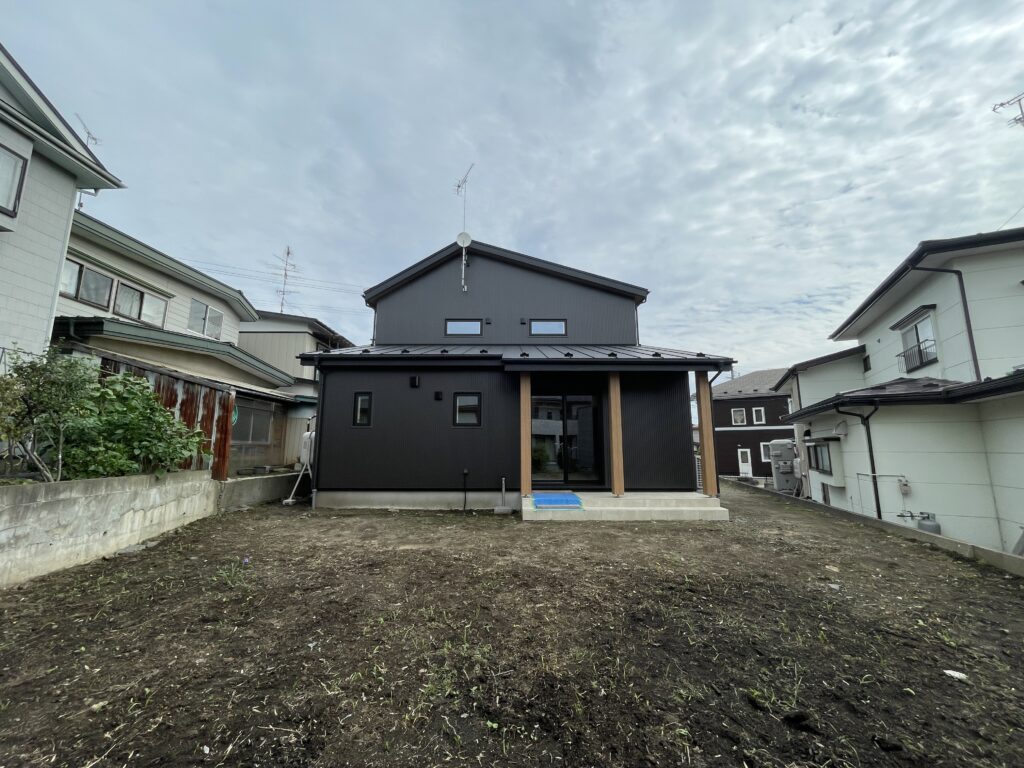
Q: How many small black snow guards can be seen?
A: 10